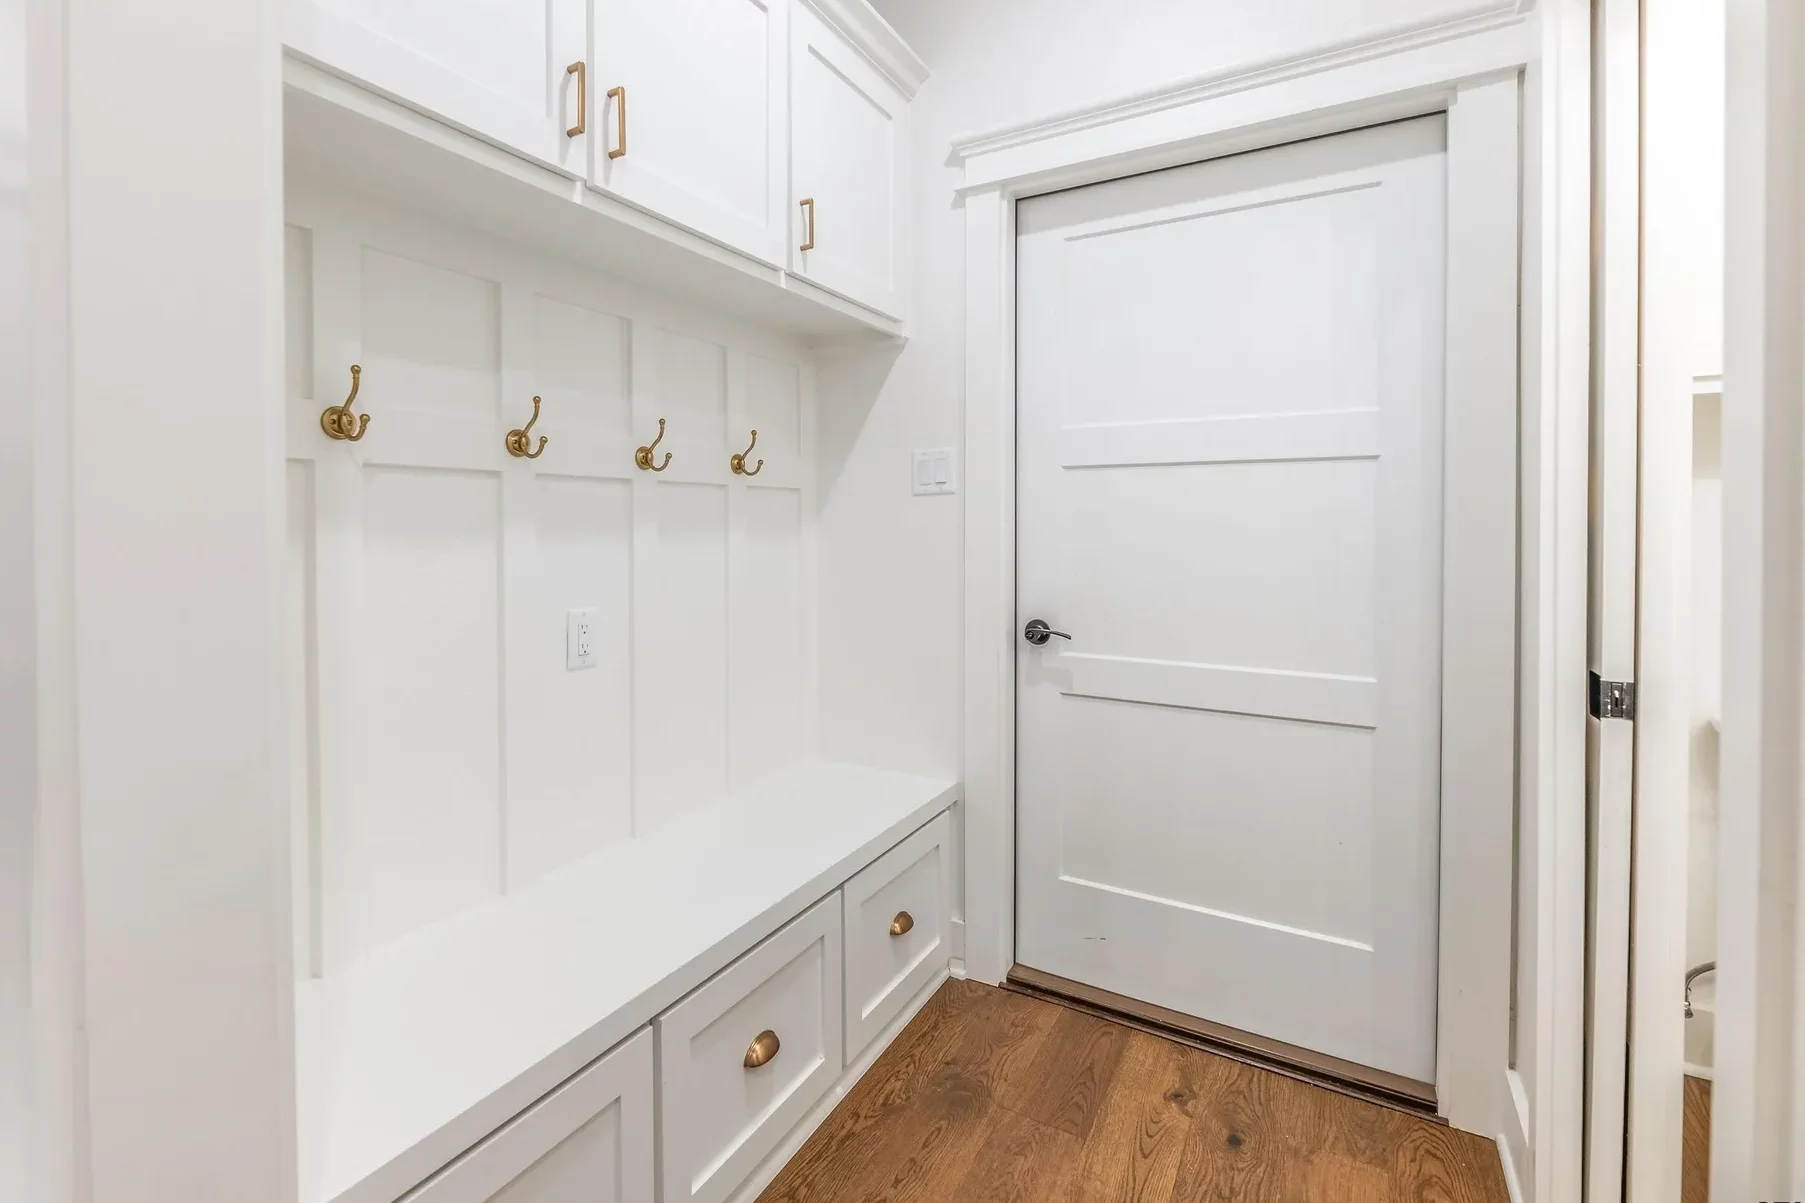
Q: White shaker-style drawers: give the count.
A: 3